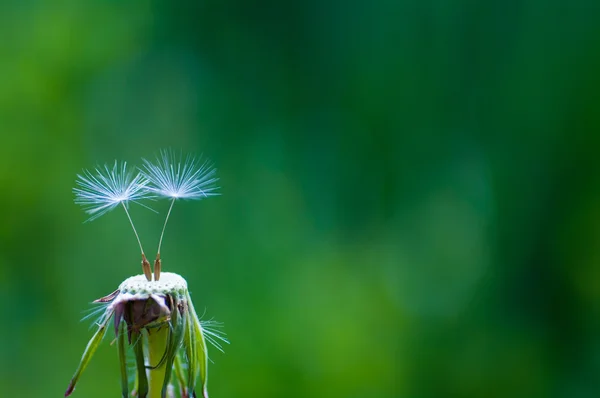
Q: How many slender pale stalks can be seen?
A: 2